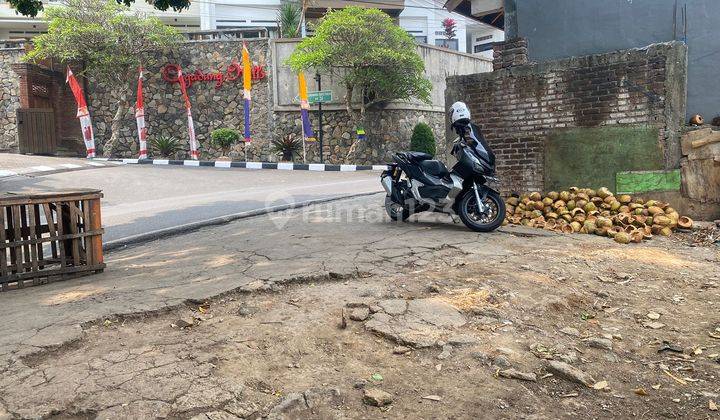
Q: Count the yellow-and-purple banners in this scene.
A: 2